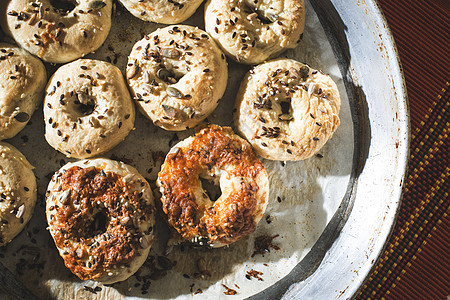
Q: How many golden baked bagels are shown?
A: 10